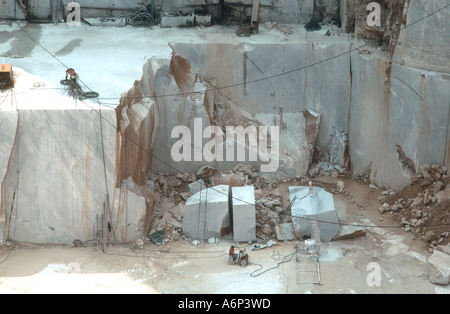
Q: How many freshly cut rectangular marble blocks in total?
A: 3